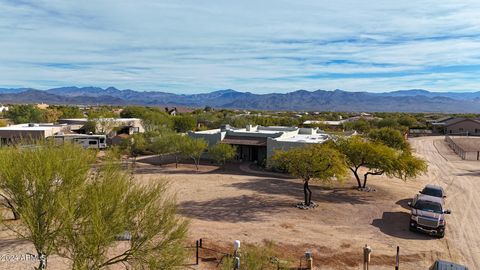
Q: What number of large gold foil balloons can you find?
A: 0